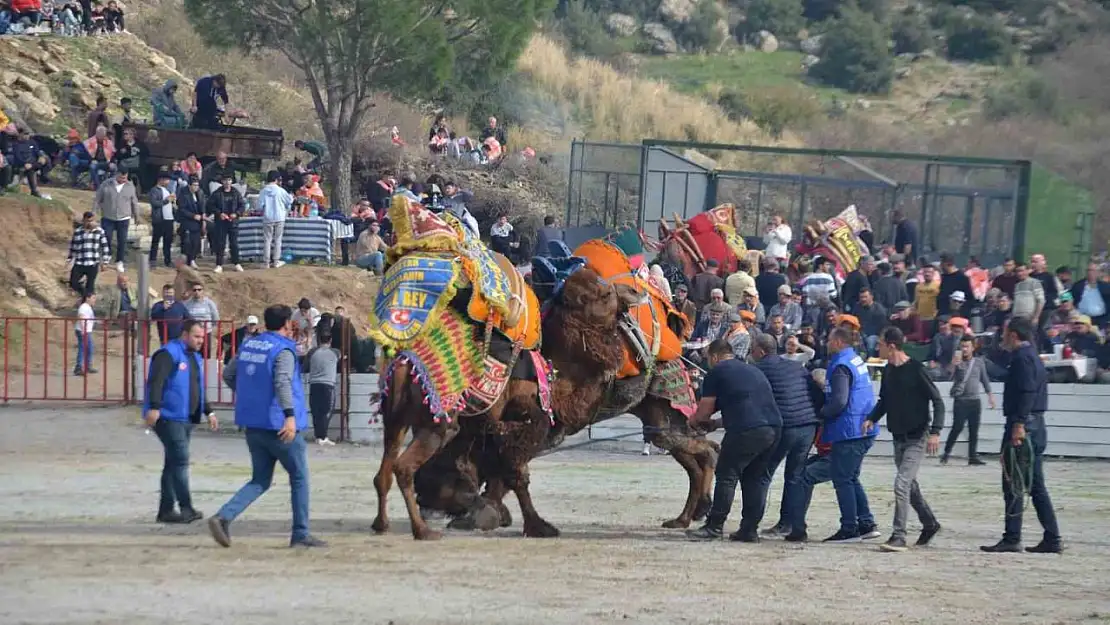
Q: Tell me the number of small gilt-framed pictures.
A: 0